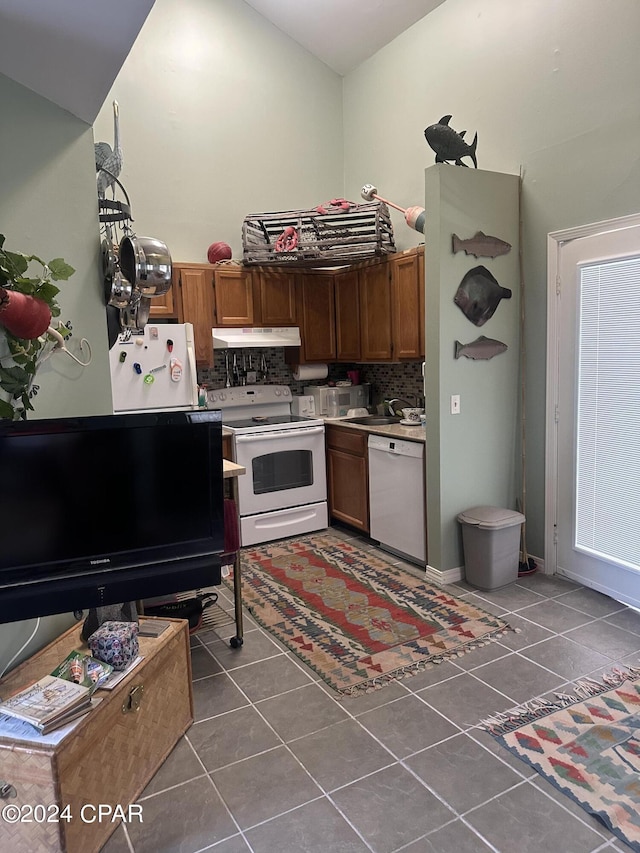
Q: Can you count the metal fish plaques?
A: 3